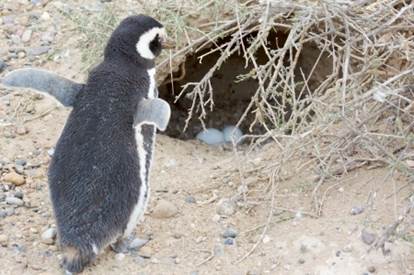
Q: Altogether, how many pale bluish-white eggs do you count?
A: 2